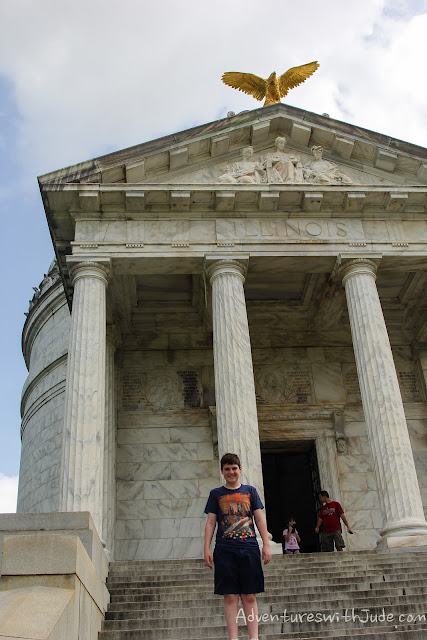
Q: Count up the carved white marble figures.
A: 3